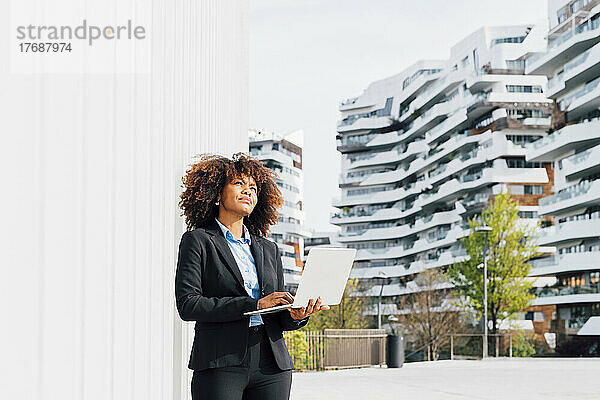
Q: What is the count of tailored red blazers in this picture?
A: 0